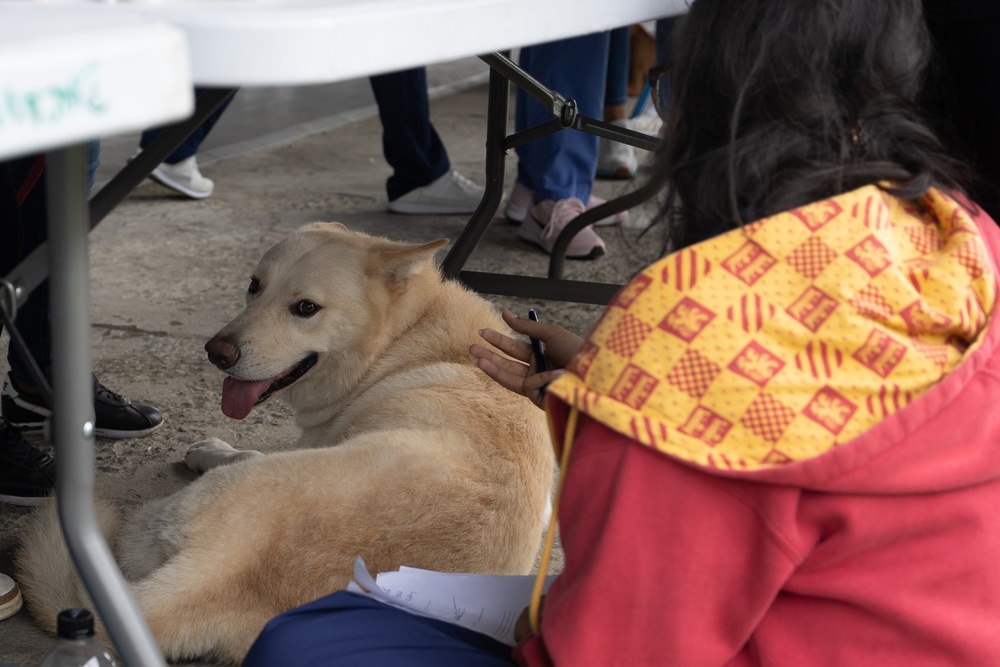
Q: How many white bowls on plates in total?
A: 0